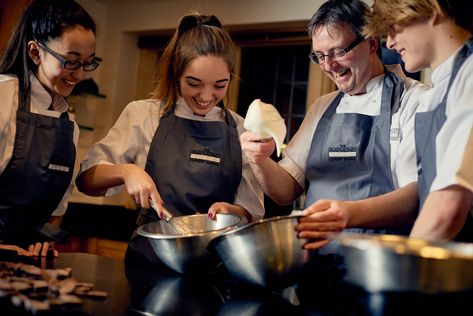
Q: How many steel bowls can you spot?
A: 3